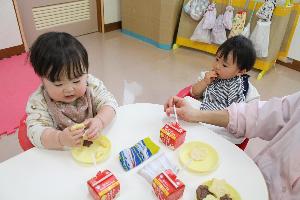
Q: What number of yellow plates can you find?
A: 3